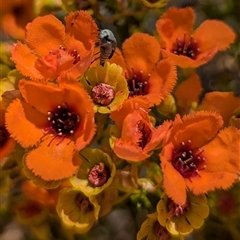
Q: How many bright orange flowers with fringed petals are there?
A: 6